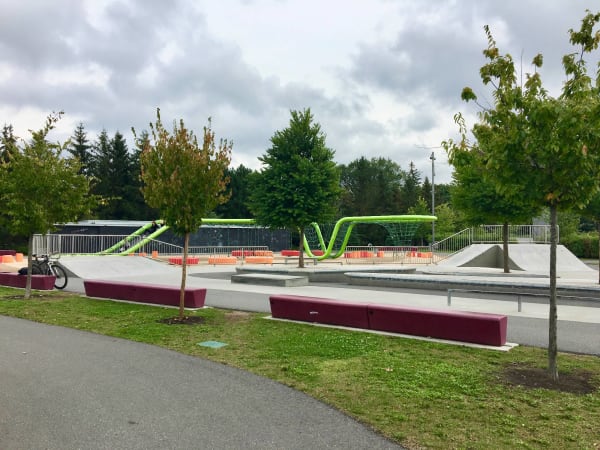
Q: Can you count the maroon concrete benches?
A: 3